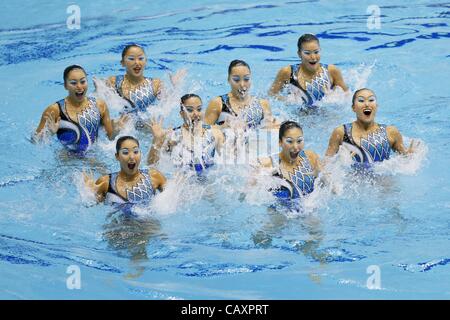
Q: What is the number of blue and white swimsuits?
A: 8